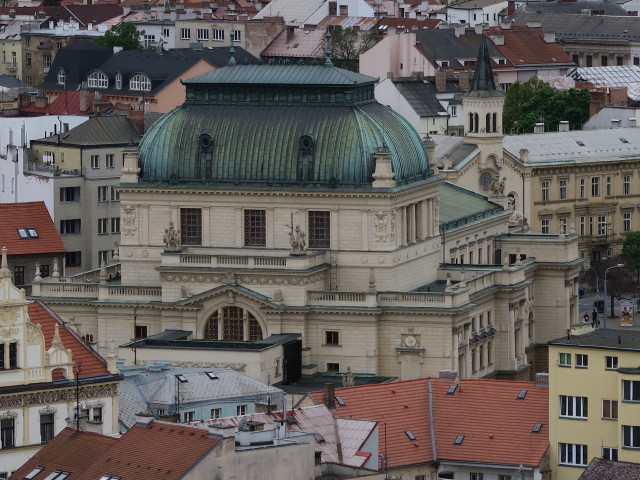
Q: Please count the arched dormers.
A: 4